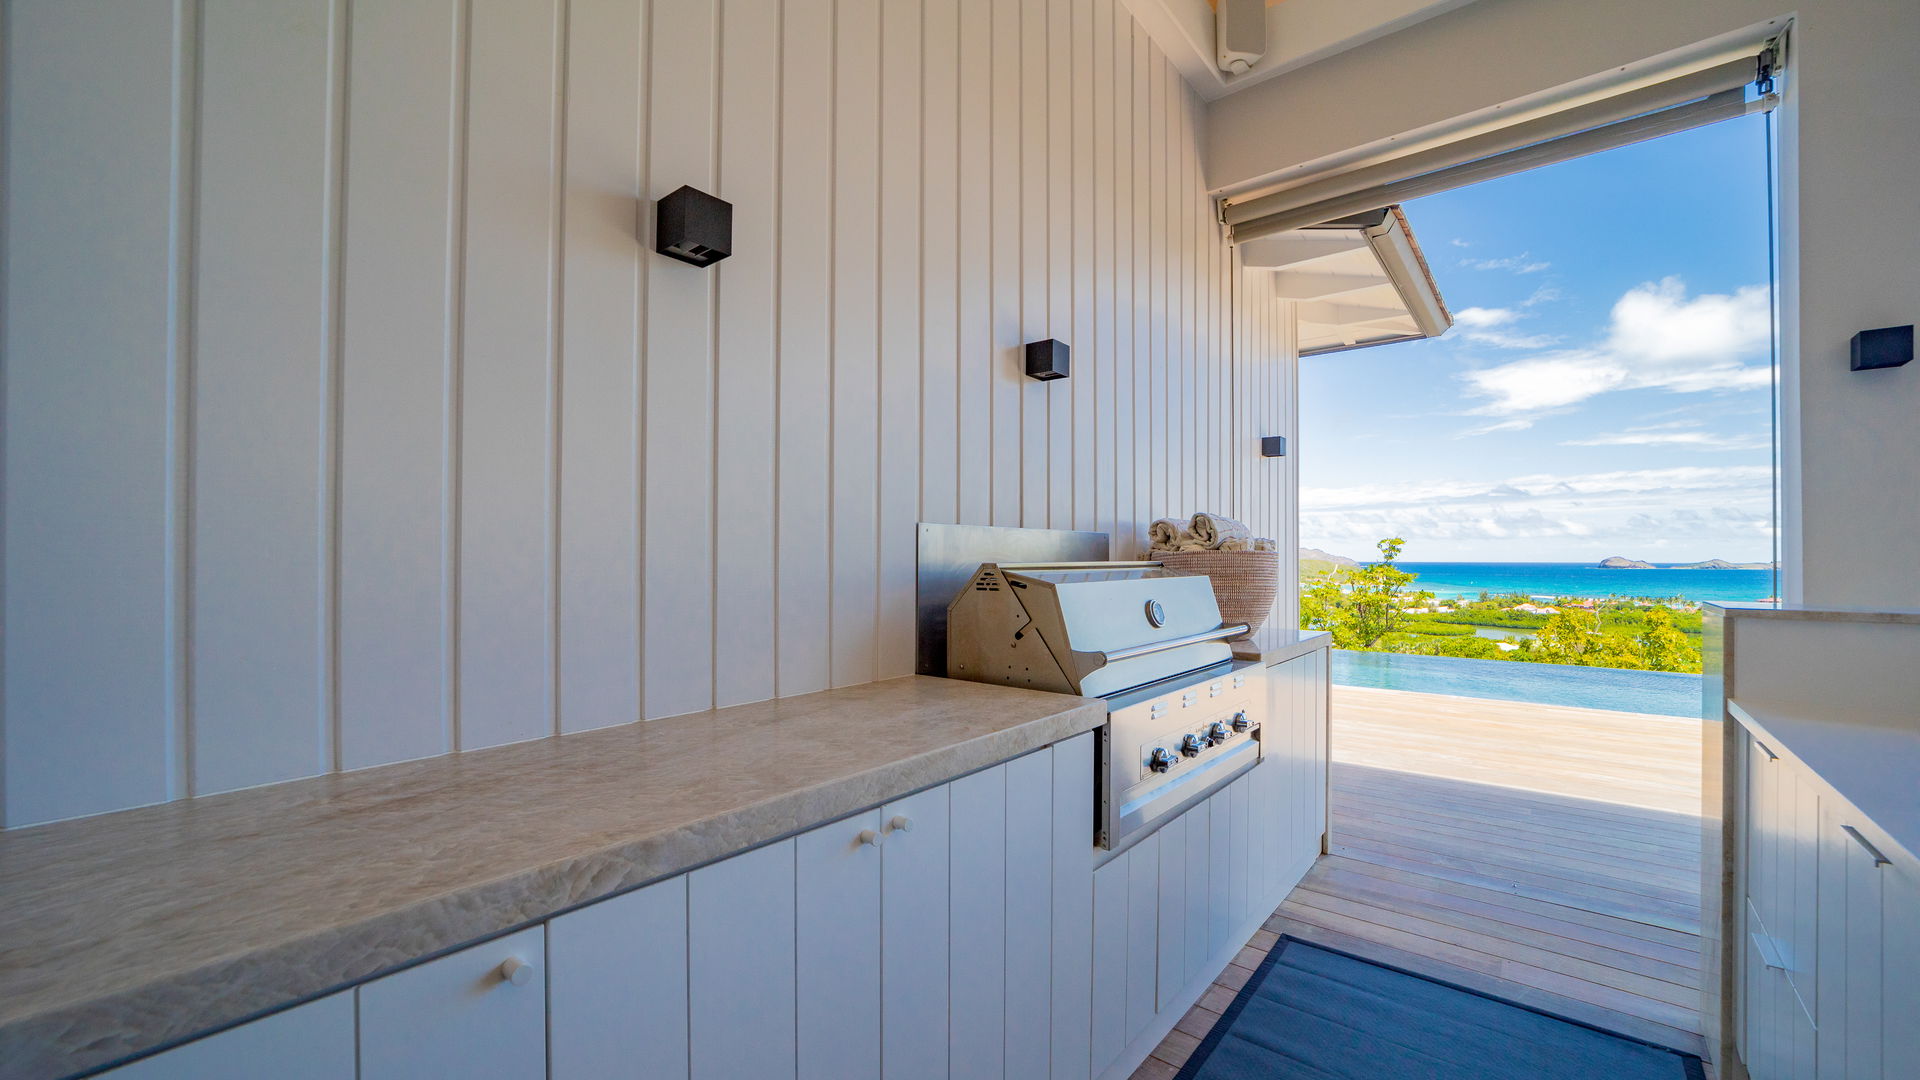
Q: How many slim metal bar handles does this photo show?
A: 3